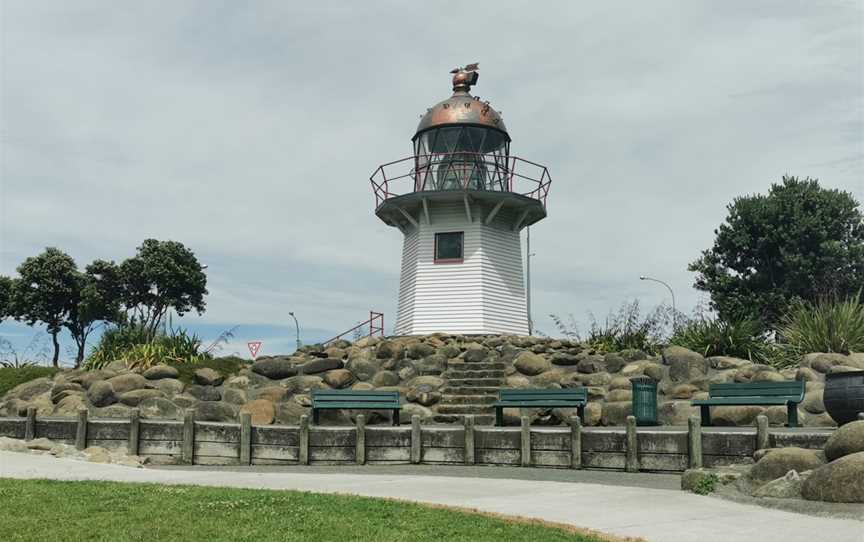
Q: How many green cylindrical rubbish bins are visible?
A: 1